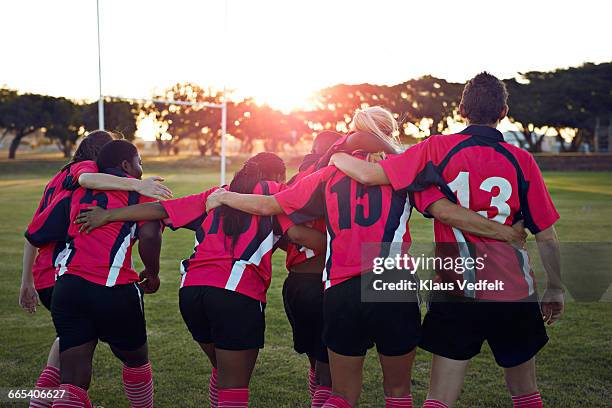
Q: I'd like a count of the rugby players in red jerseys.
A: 6